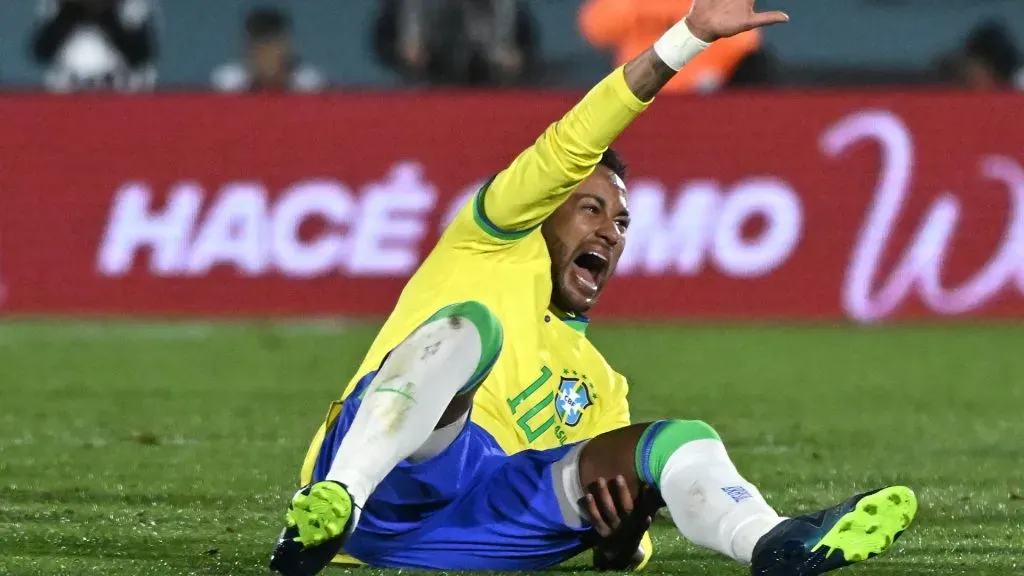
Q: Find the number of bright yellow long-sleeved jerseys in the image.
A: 1